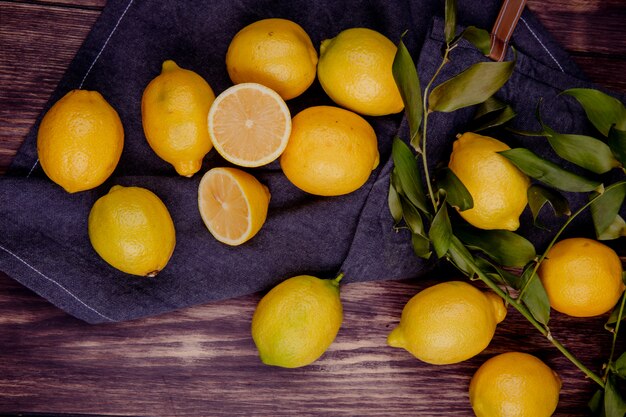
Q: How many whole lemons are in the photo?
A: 11